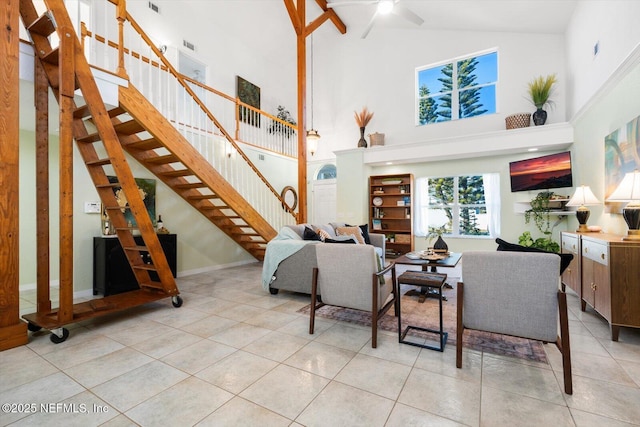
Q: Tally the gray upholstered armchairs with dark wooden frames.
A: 2